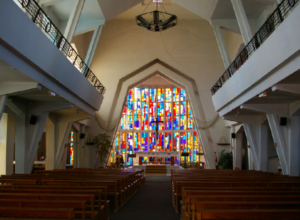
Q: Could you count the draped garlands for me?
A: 2